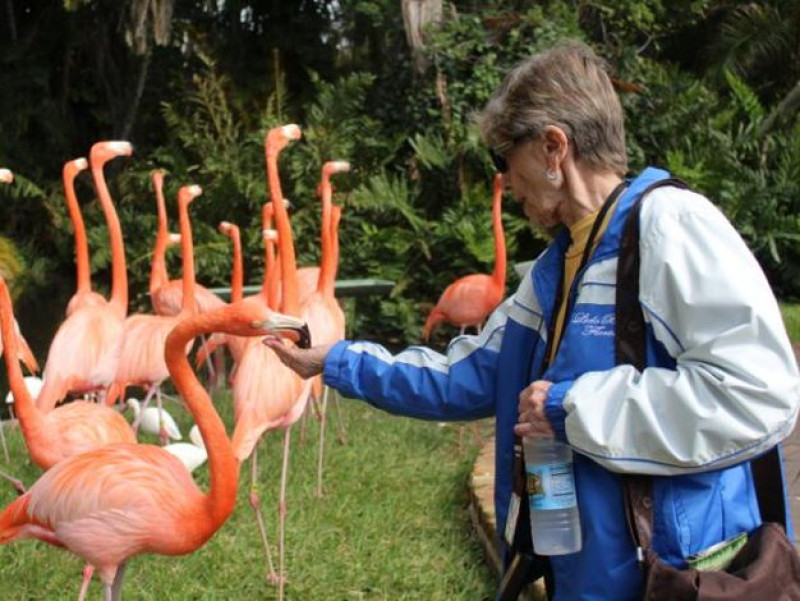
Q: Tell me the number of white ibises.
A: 3